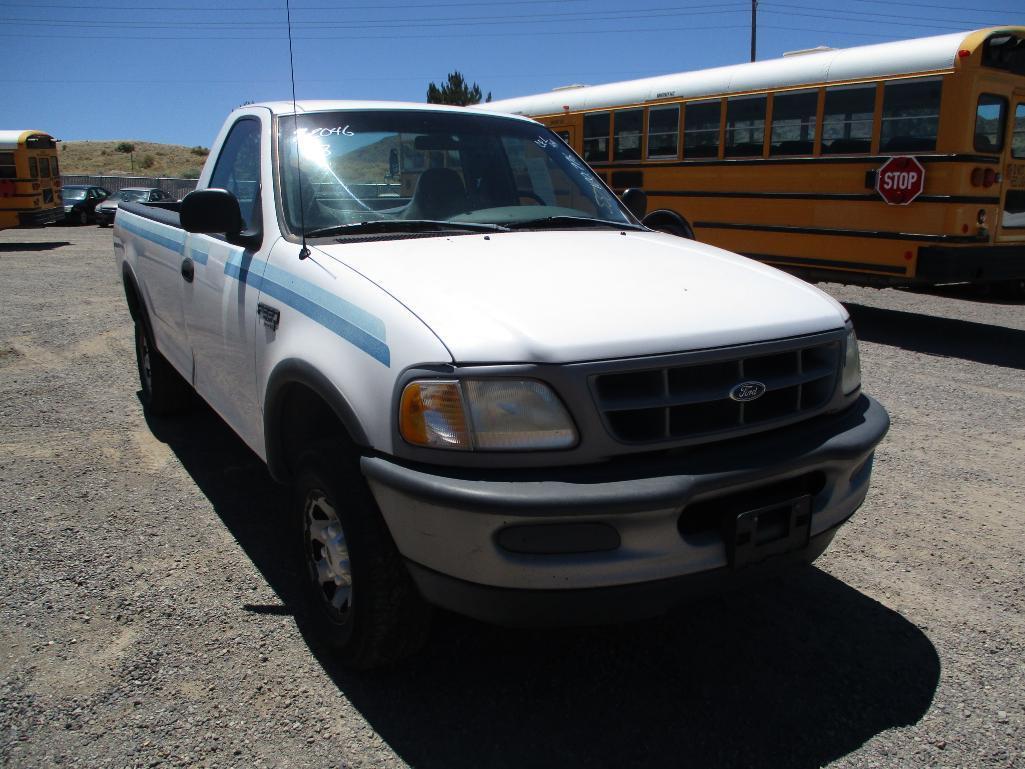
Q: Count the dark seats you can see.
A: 2